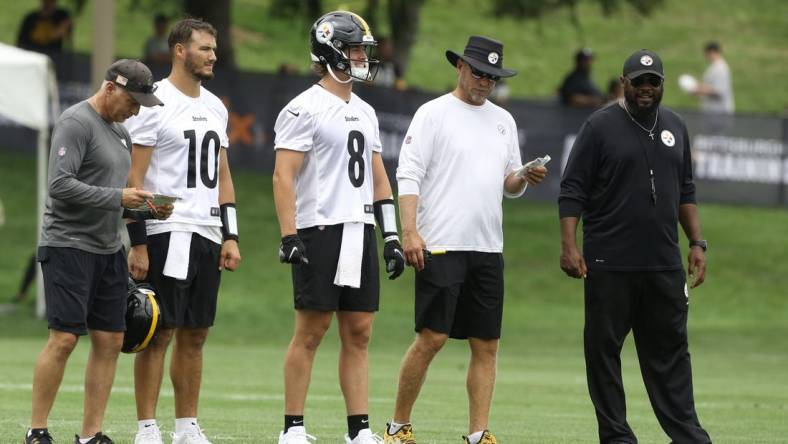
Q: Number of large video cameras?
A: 0